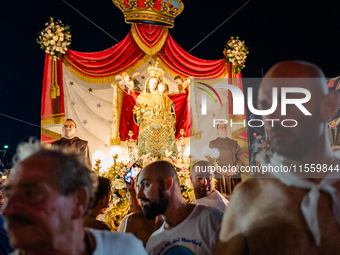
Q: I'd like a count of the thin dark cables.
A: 3